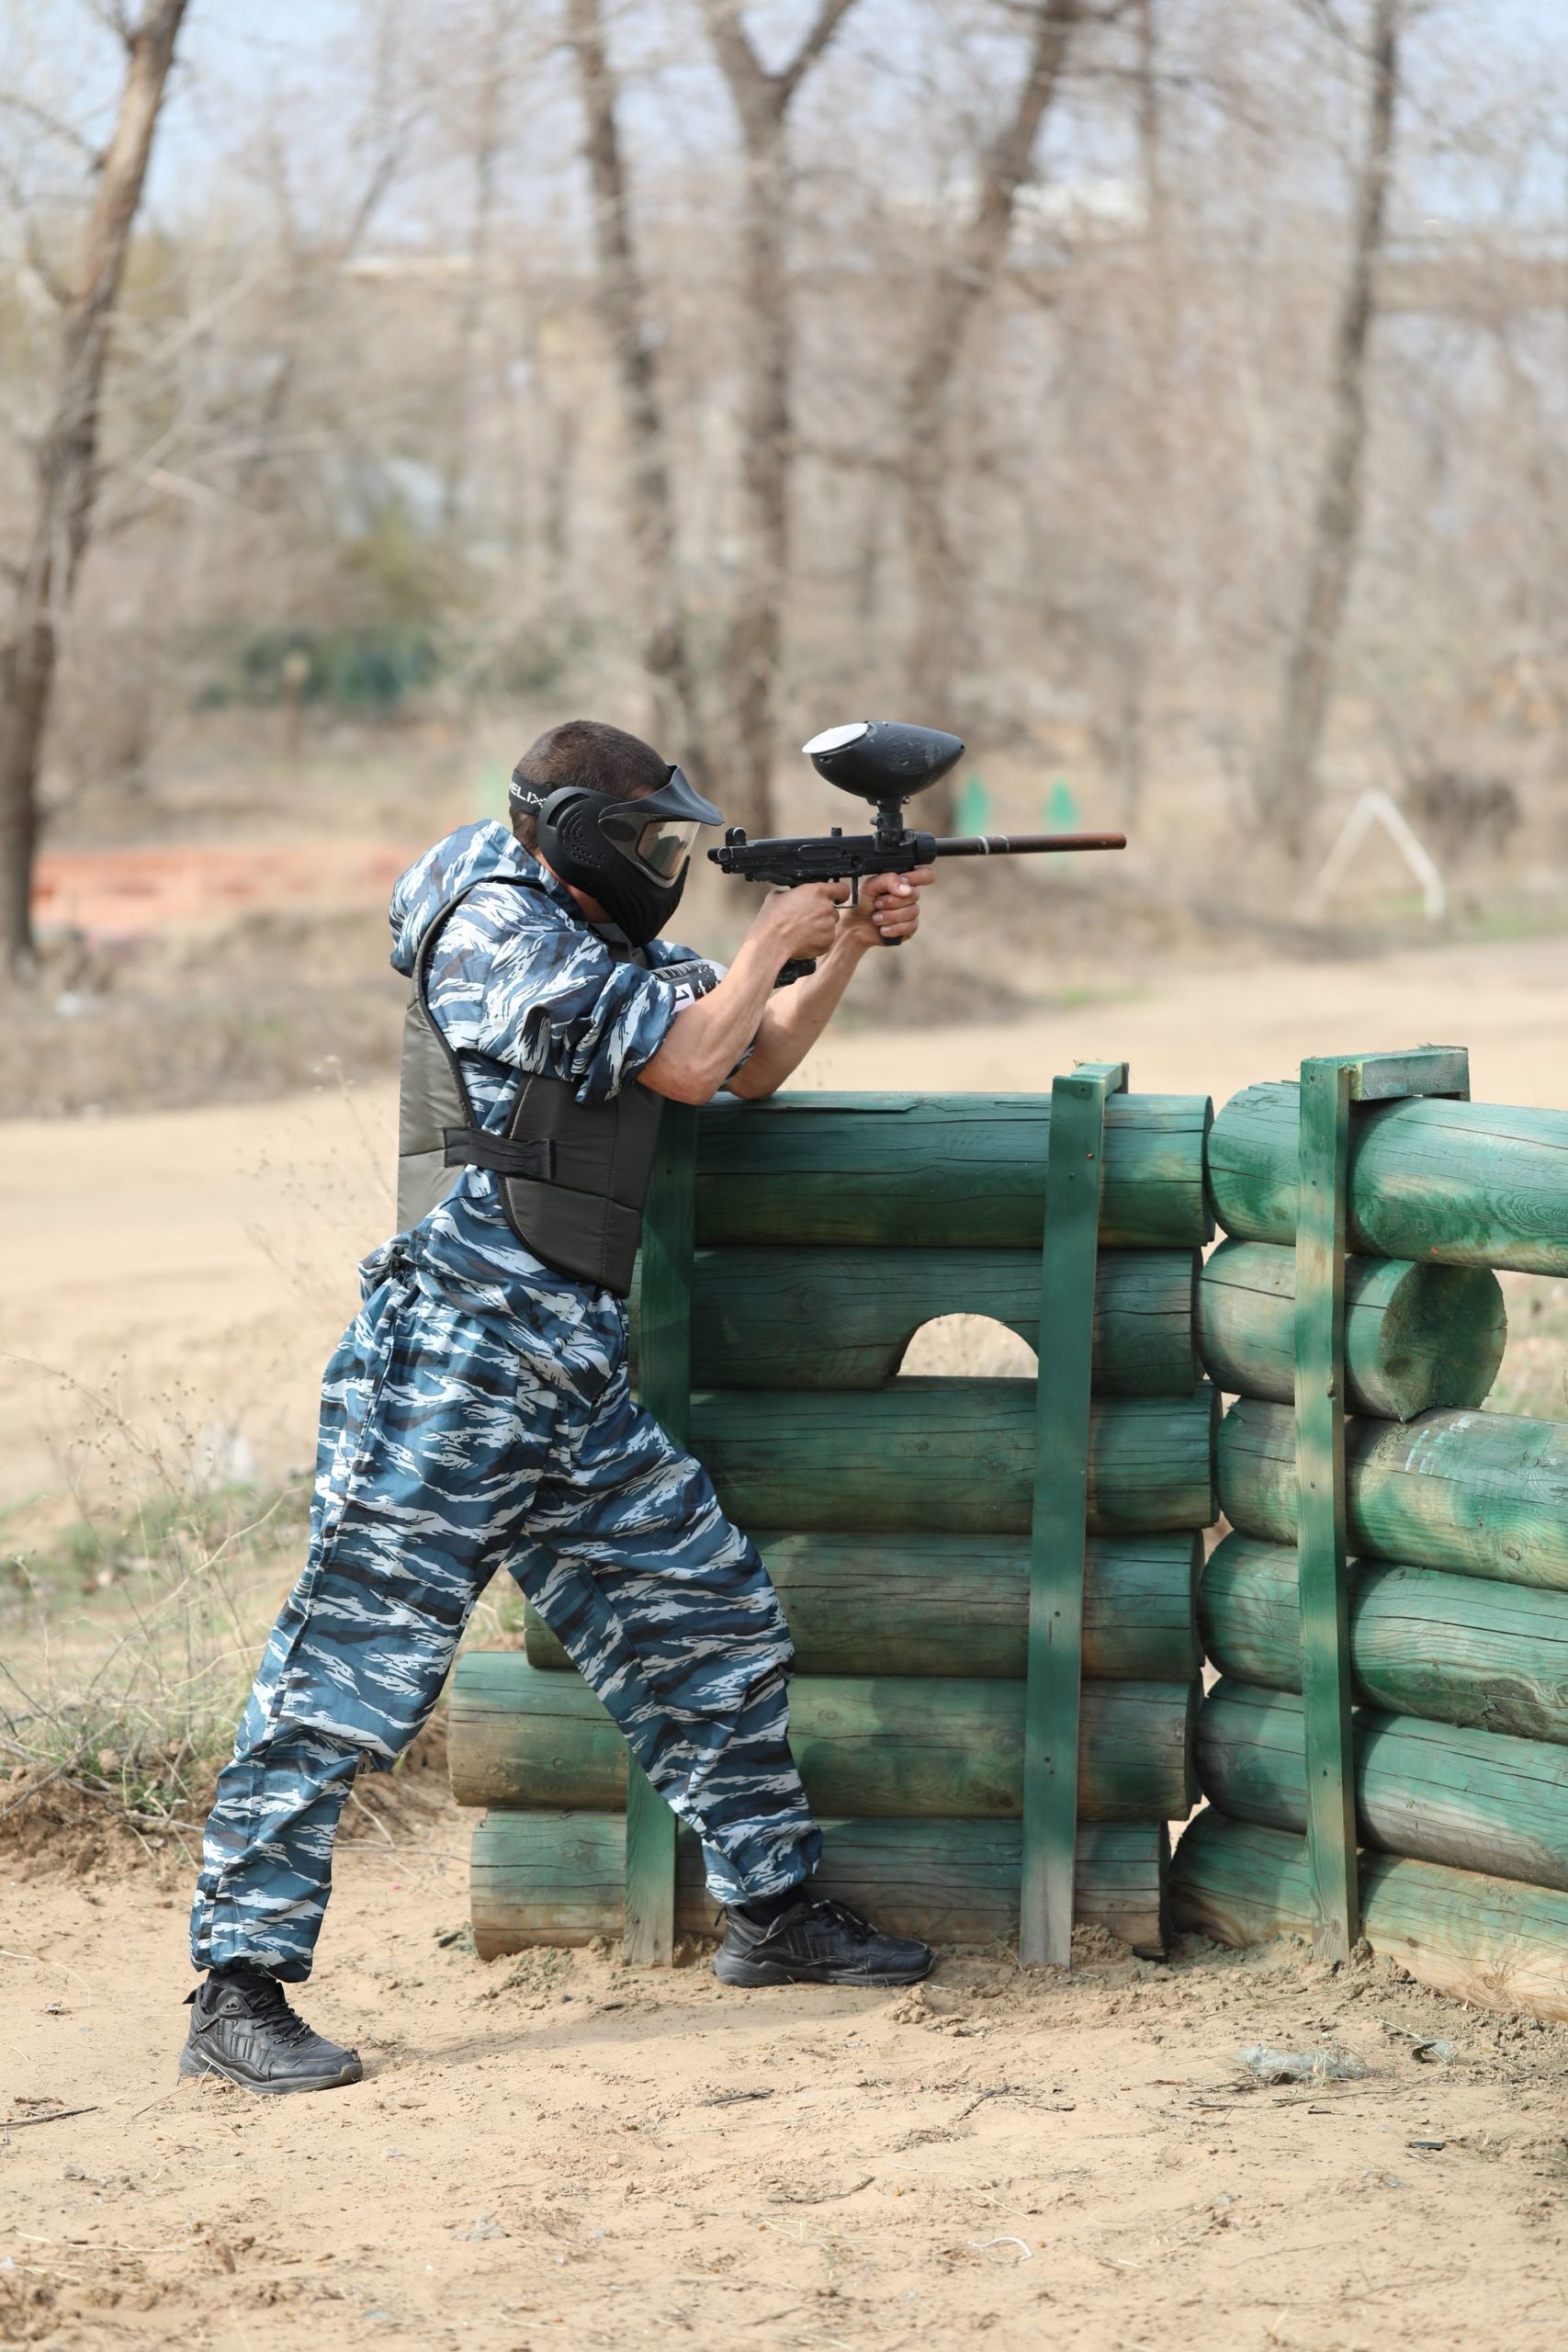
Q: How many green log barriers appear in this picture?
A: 2